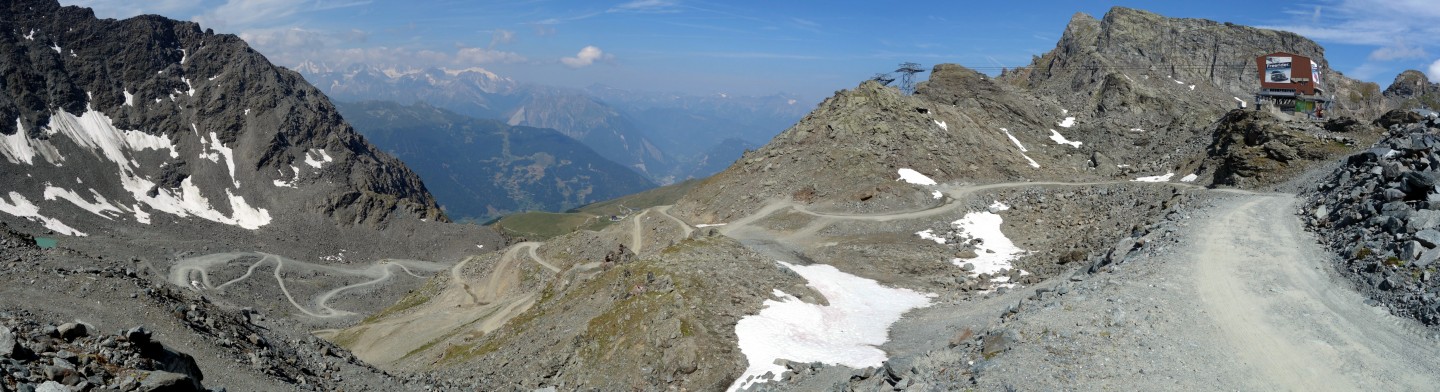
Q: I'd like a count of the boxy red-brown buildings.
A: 1